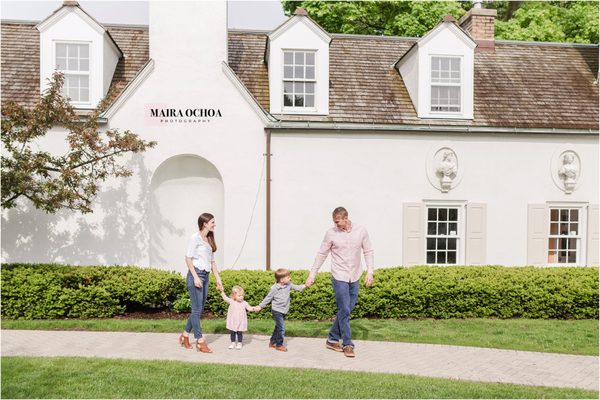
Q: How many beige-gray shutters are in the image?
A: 4